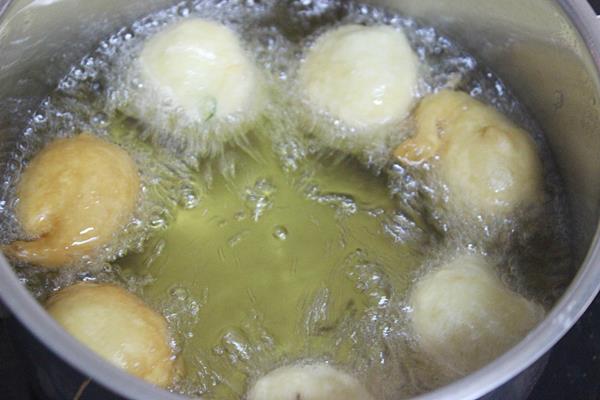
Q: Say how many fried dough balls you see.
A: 7